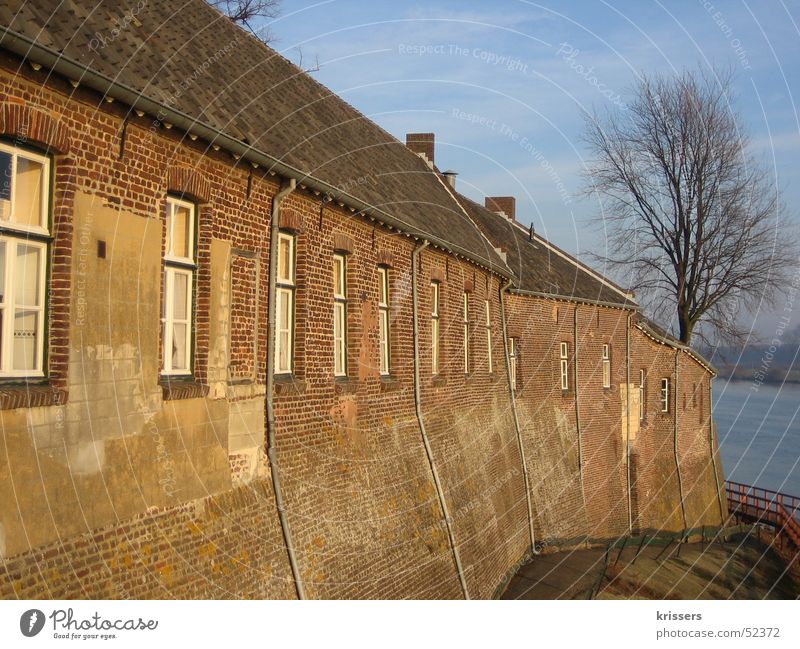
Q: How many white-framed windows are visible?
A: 13